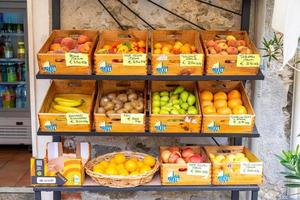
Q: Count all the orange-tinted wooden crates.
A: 10